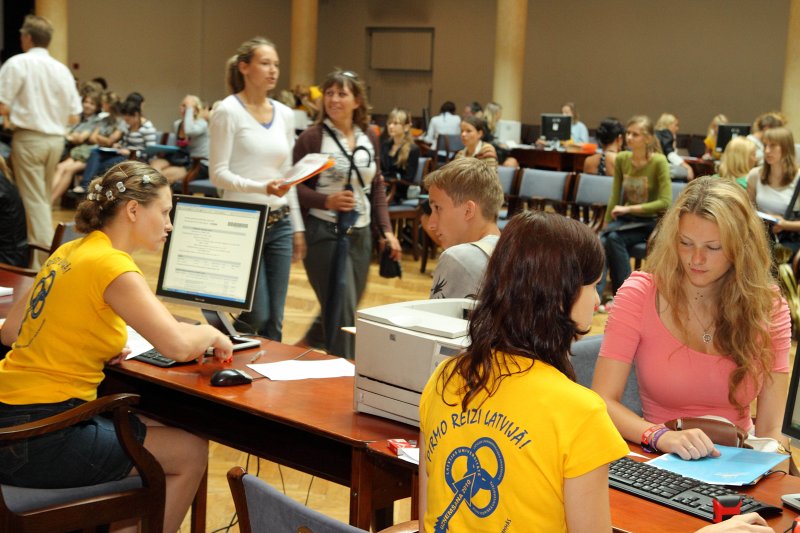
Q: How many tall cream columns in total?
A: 4